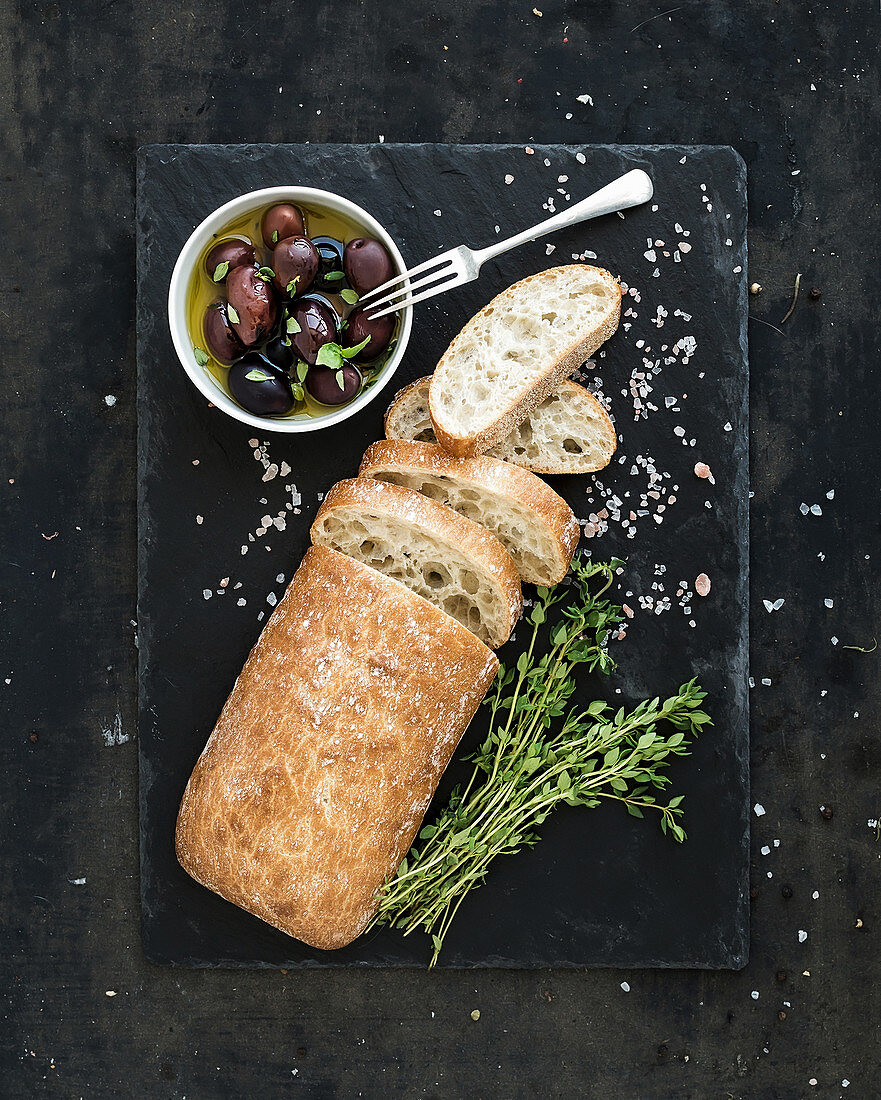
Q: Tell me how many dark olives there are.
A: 12